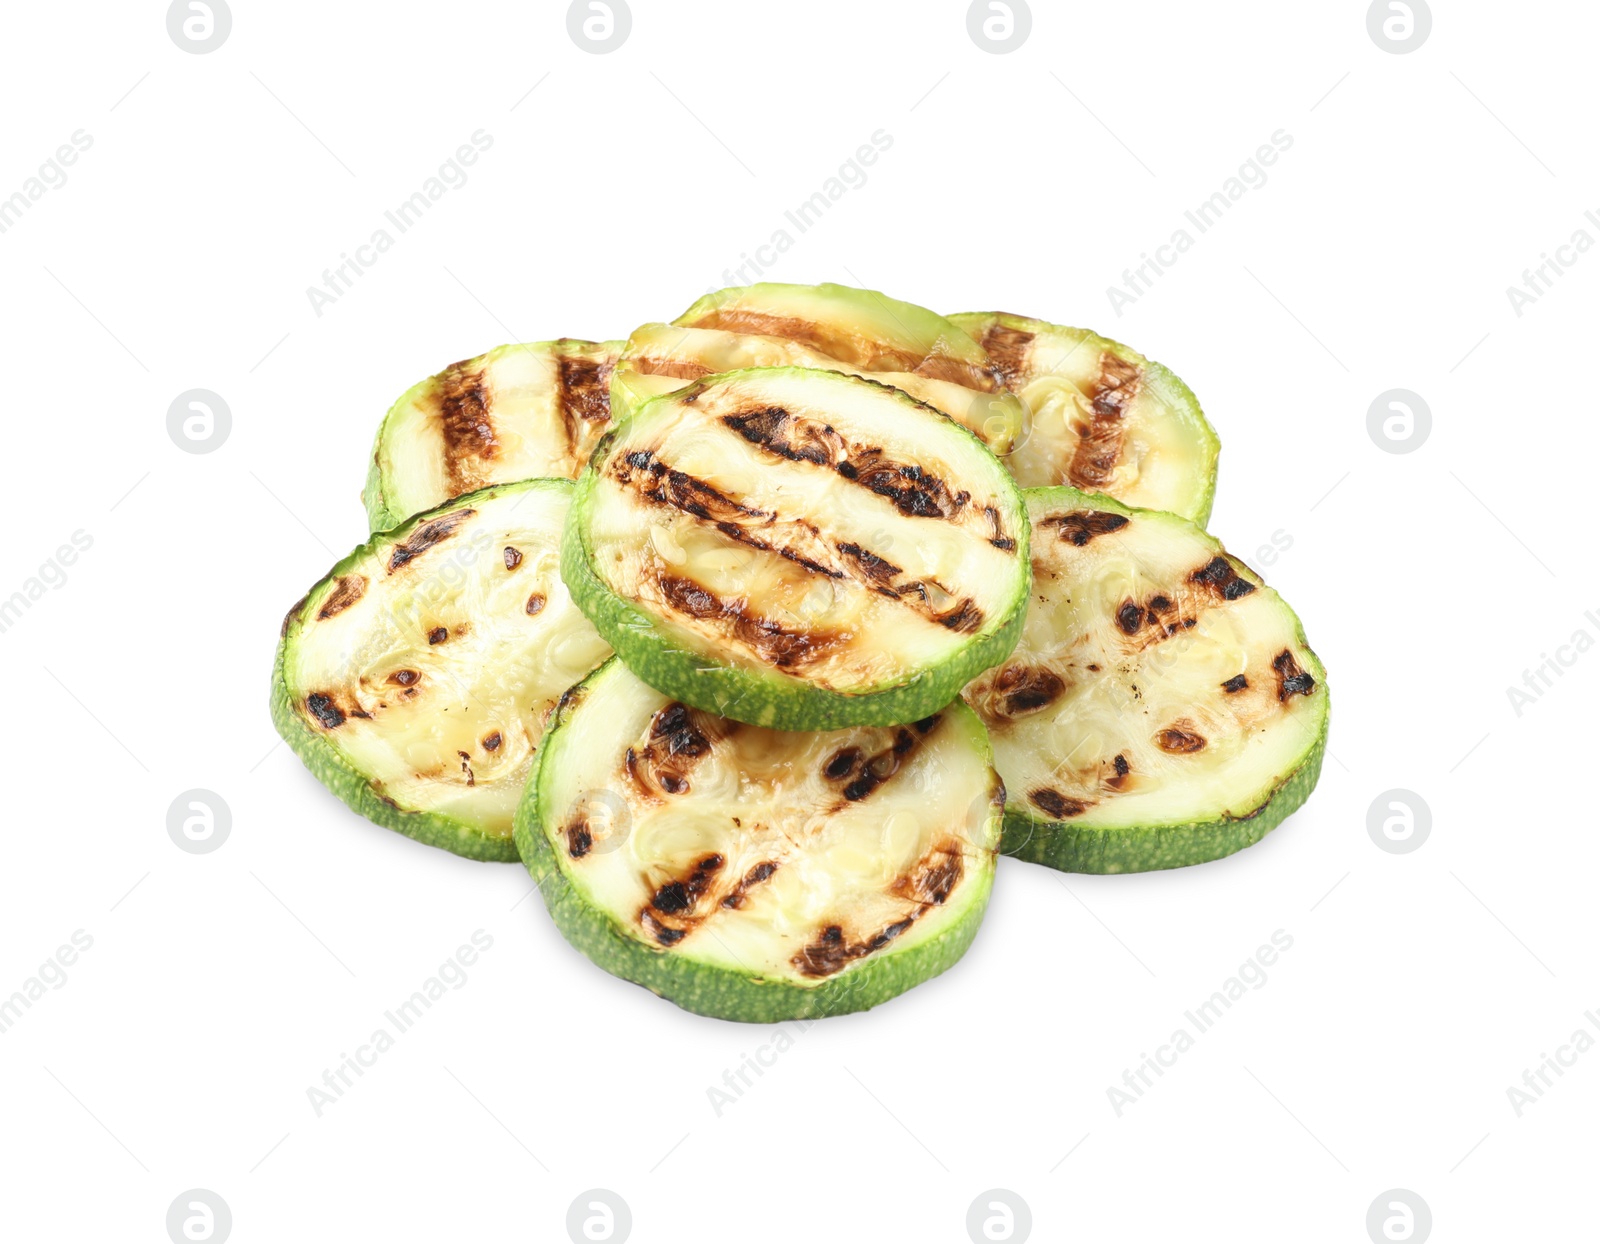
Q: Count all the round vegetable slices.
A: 7